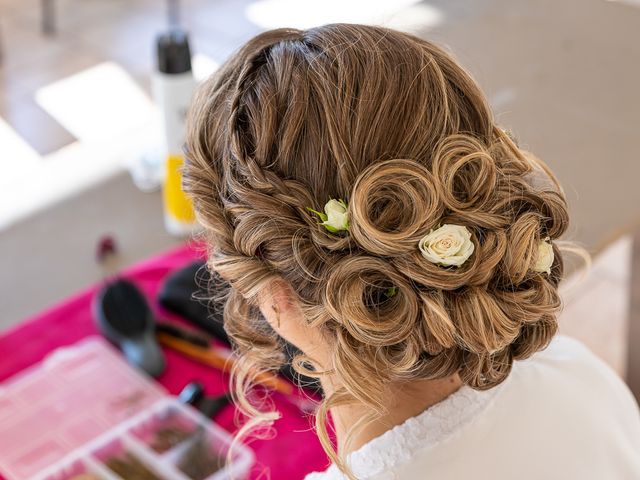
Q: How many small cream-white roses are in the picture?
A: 3